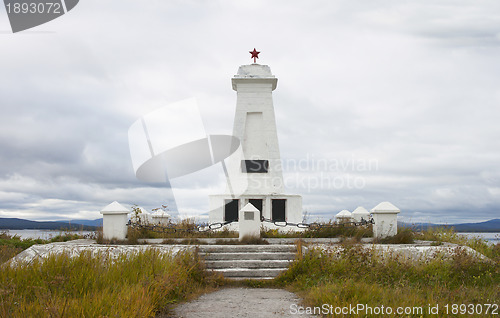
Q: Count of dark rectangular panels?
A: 4